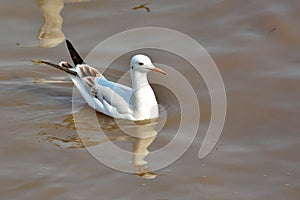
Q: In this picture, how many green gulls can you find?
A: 0